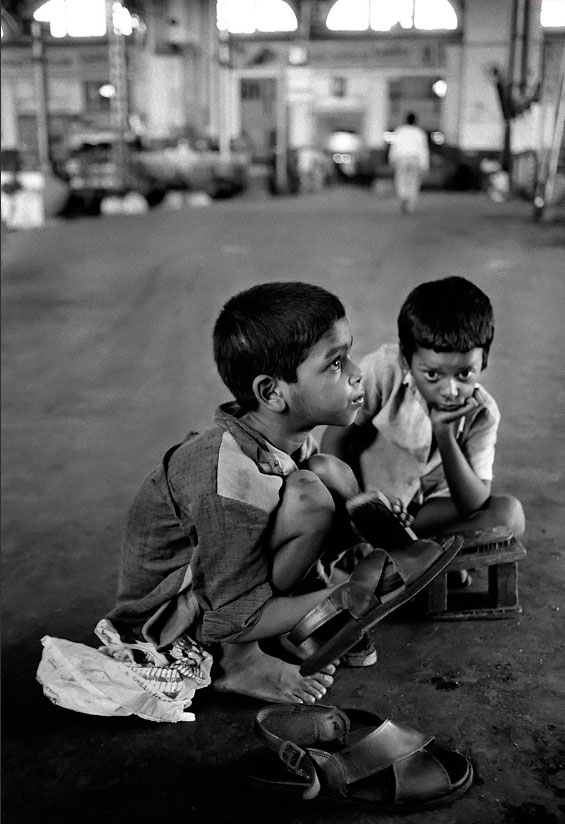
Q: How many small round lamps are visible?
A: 2